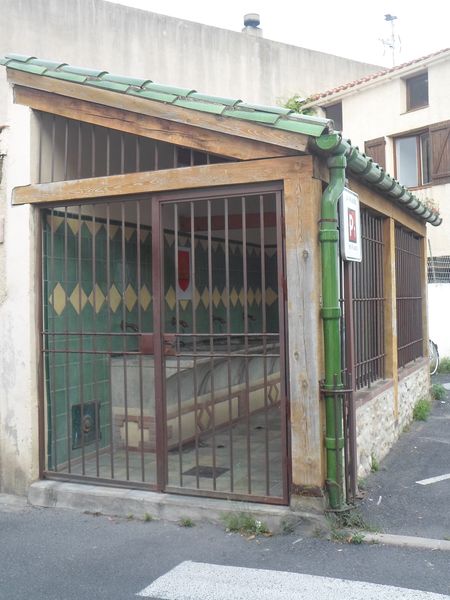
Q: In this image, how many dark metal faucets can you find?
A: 4